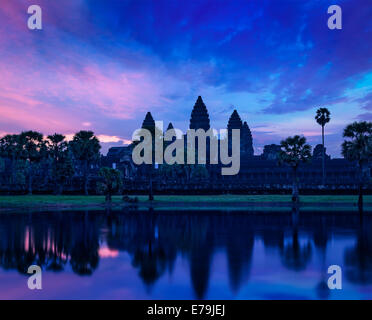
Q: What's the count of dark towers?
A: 5